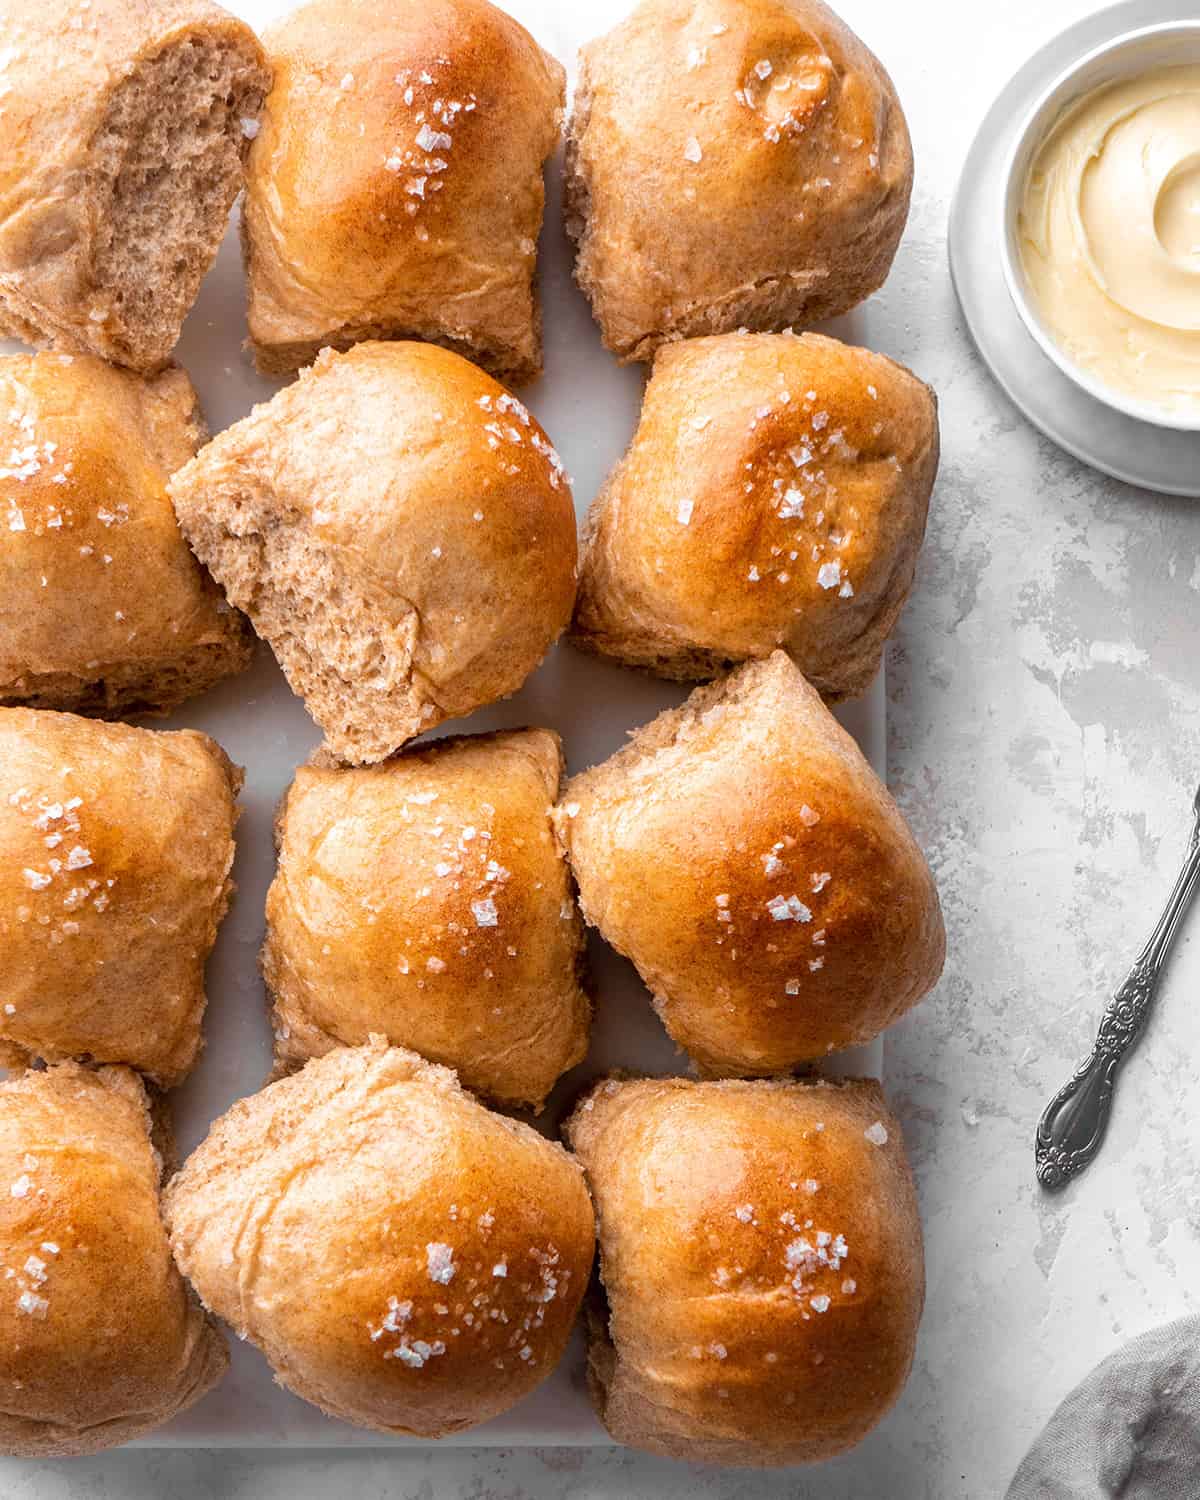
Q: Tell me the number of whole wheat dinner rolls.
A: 12